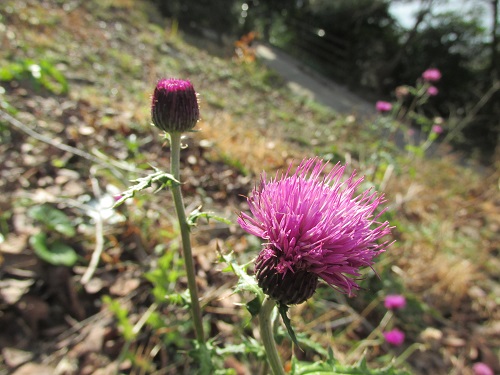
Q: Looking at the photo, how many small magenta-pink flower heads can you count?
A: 7